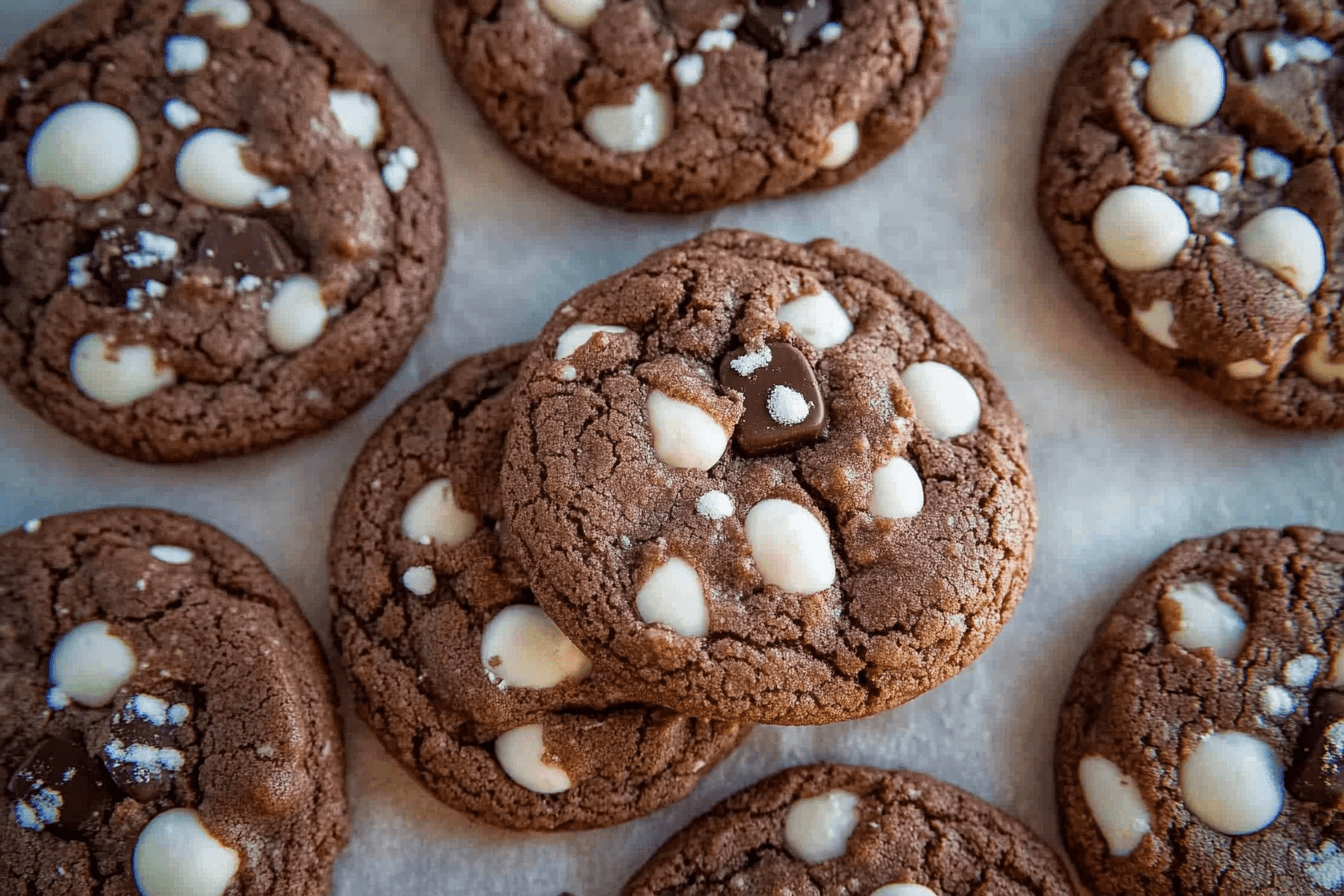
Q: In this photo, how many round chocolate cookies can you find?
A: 8